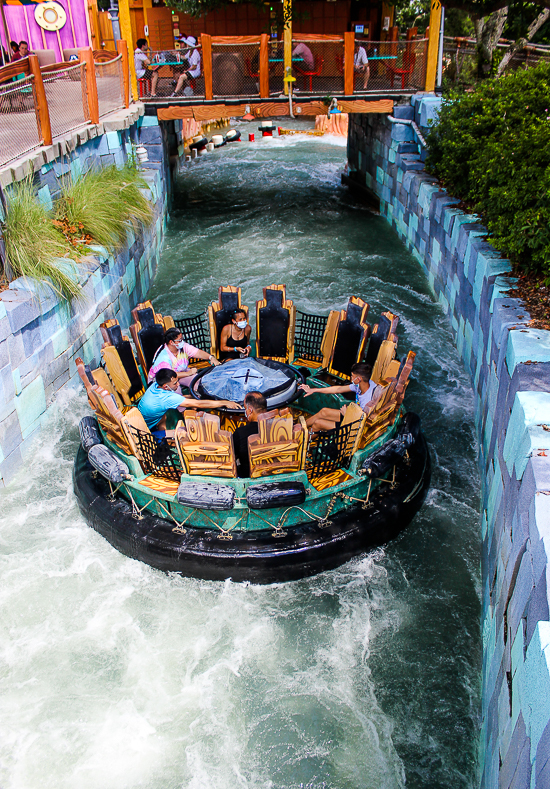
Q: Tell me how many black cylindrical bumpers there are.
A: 6